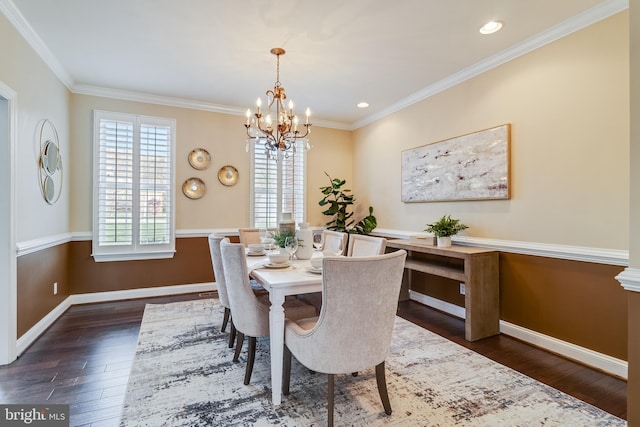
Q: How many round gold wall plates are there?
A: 3